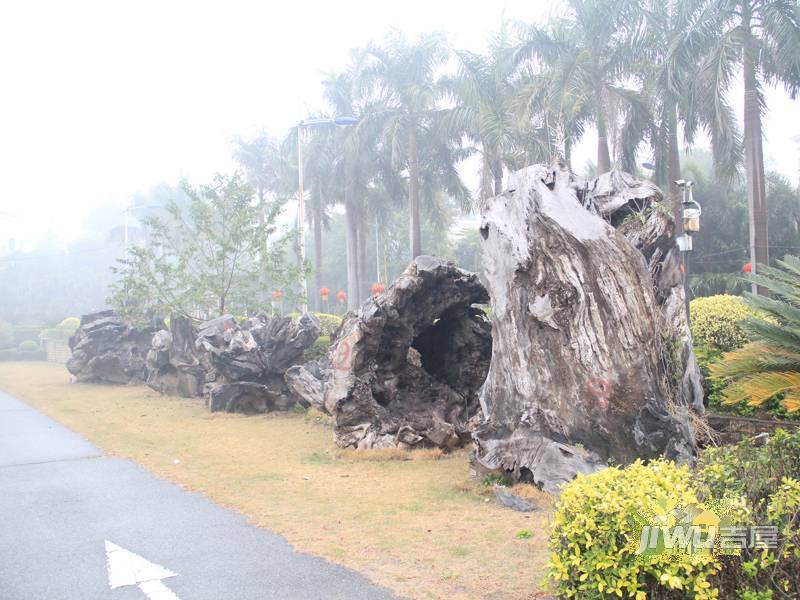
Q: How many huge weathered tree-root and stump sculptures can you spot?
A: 5